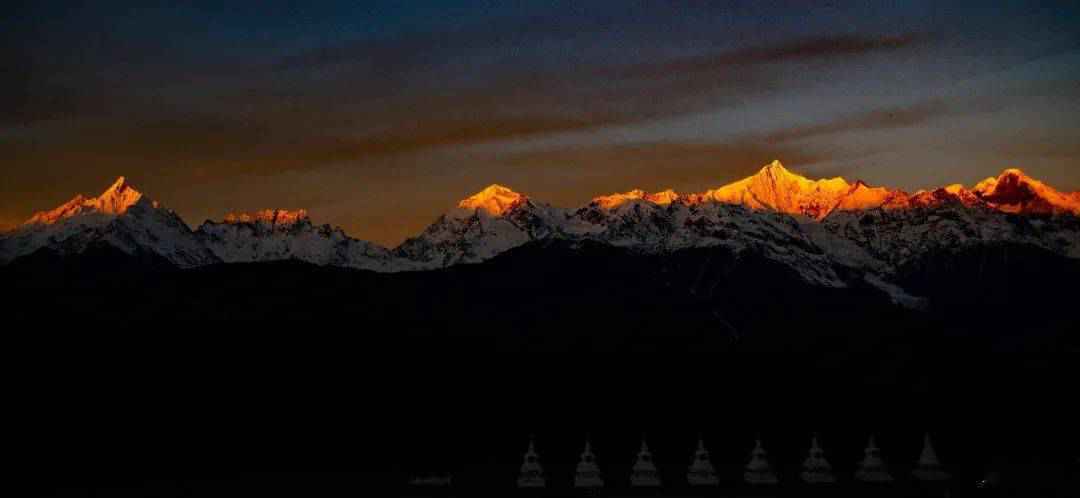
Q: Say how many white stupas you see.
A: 8